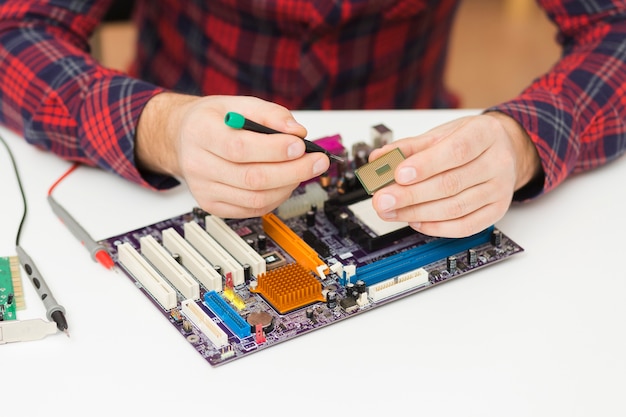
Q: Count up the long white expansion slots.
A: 5